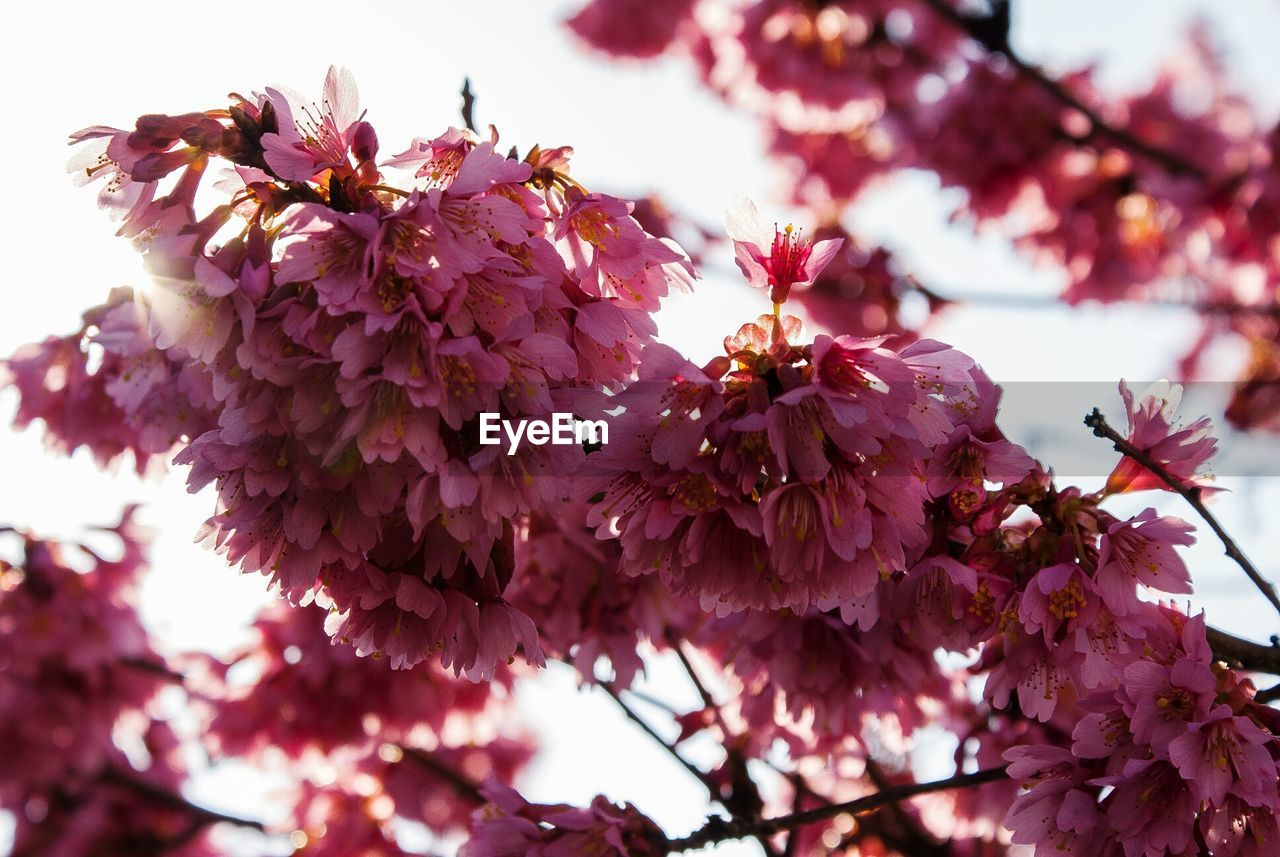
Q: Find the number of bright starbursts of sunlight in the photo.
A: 1